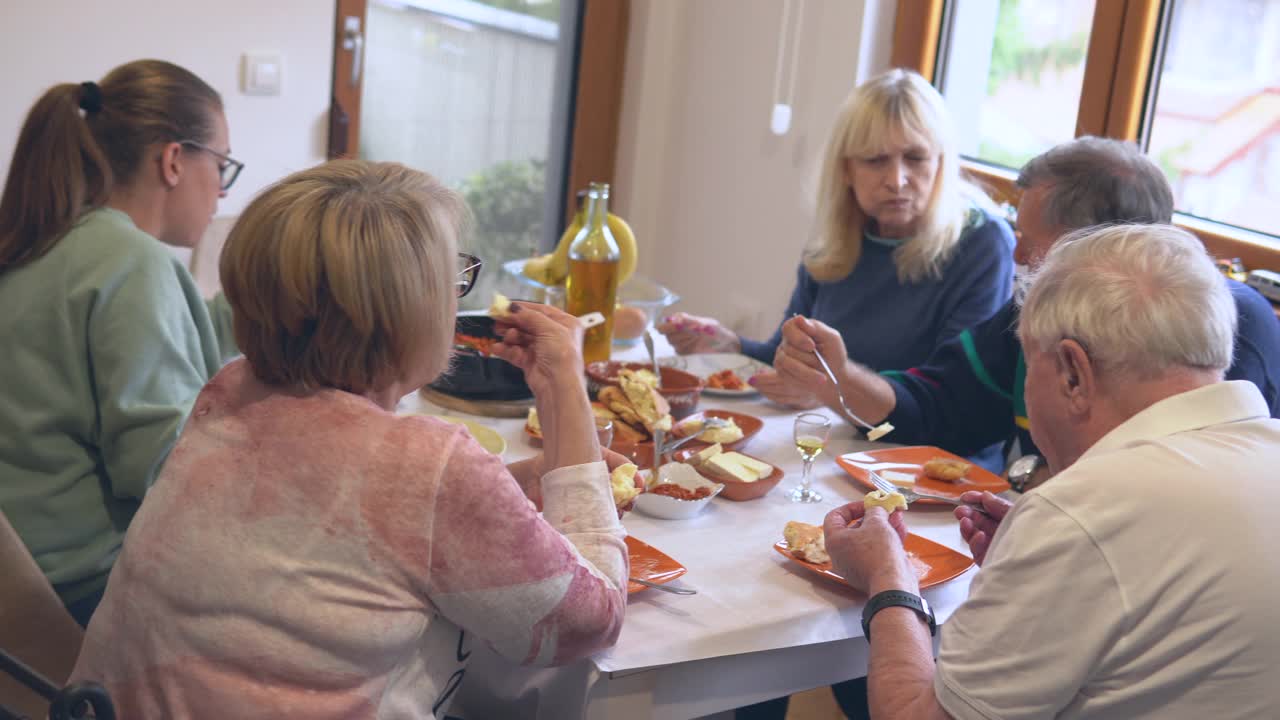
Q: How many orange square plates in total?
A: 3